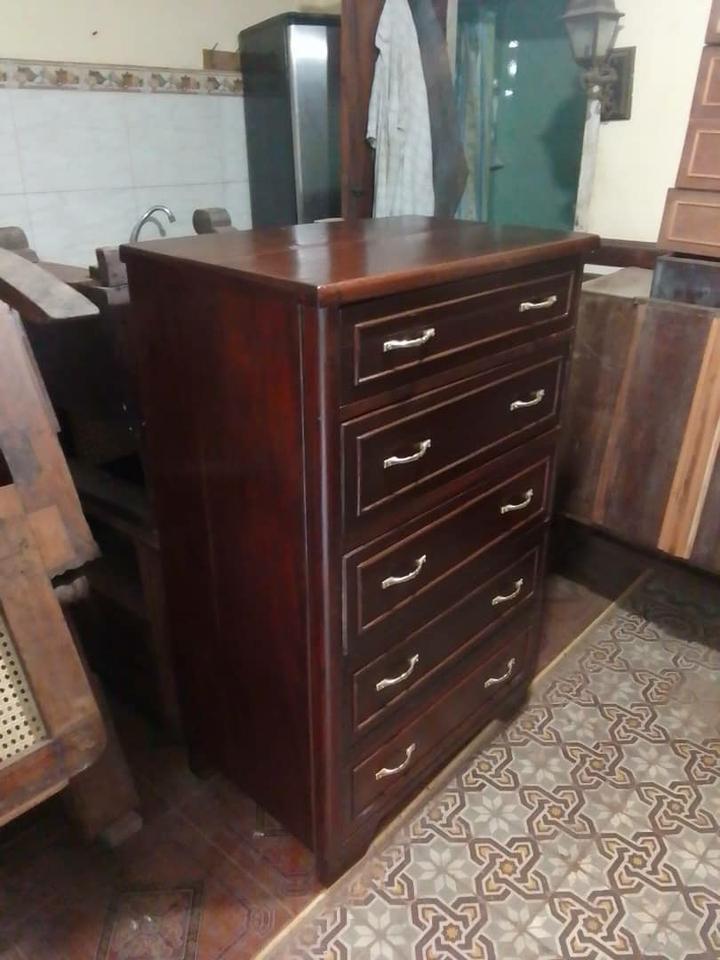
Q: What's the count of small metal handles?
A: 10